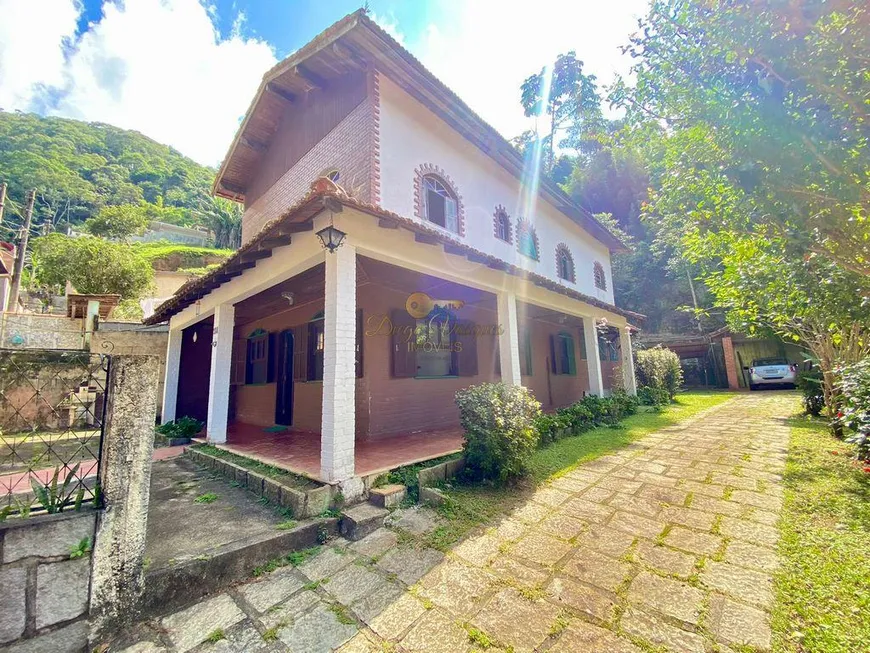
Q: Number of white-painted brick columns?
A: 6